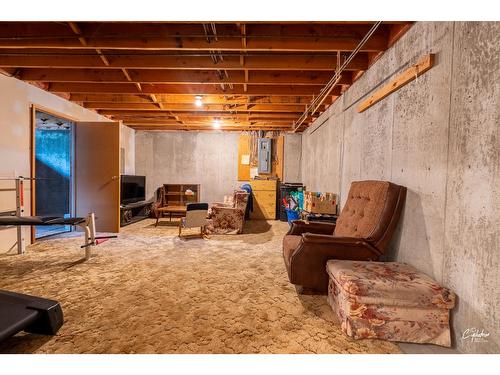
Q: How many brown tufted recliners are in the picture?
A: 1